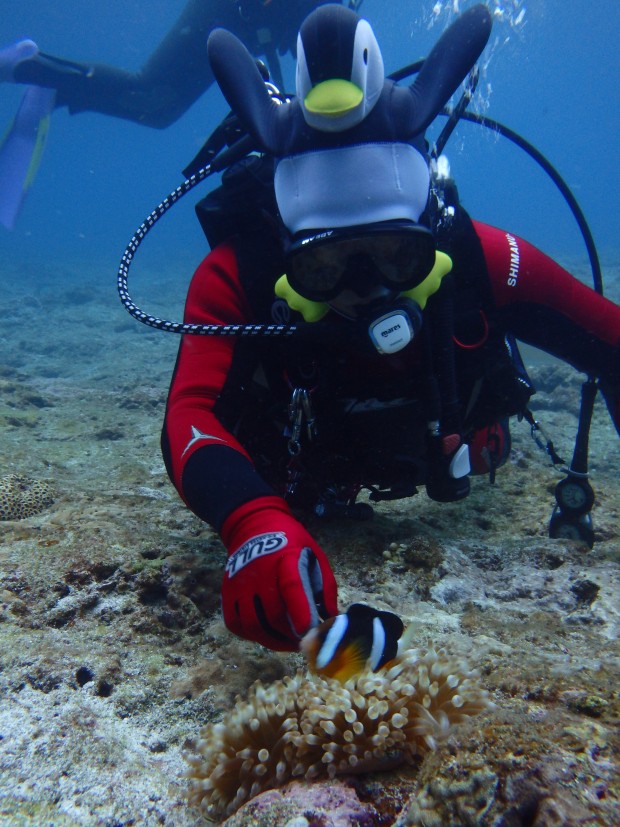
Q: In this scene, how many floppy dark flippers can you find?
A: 2